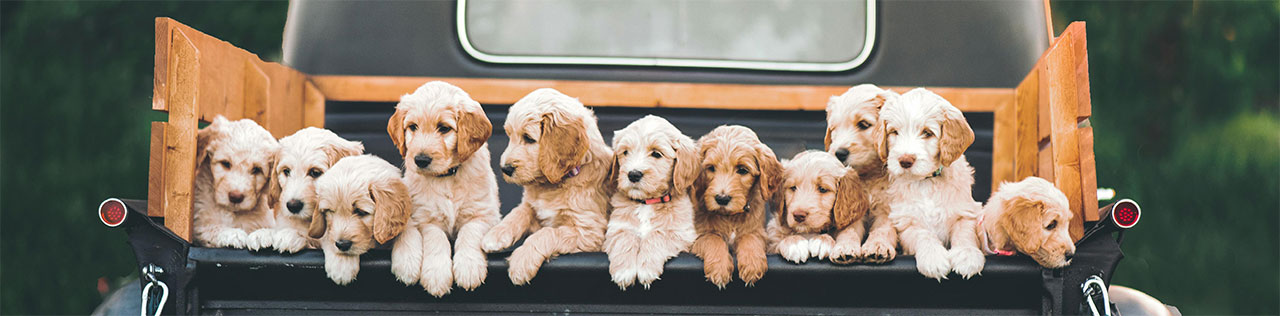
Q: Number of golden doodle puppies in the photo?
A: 11